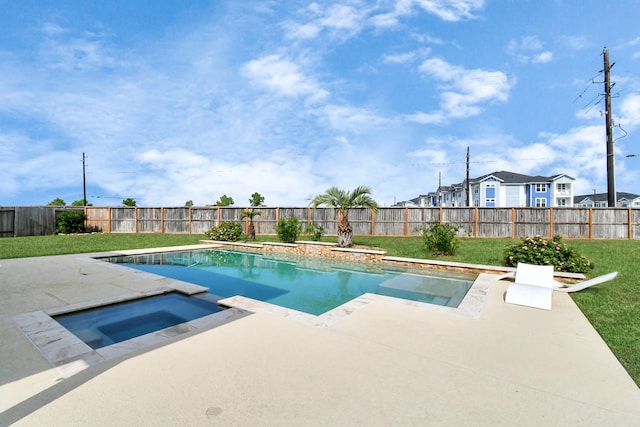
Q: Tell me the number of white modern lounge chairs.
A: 2